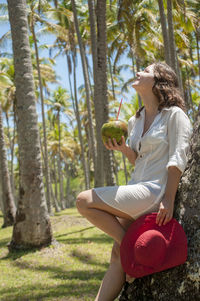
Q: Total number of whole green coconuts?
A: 1